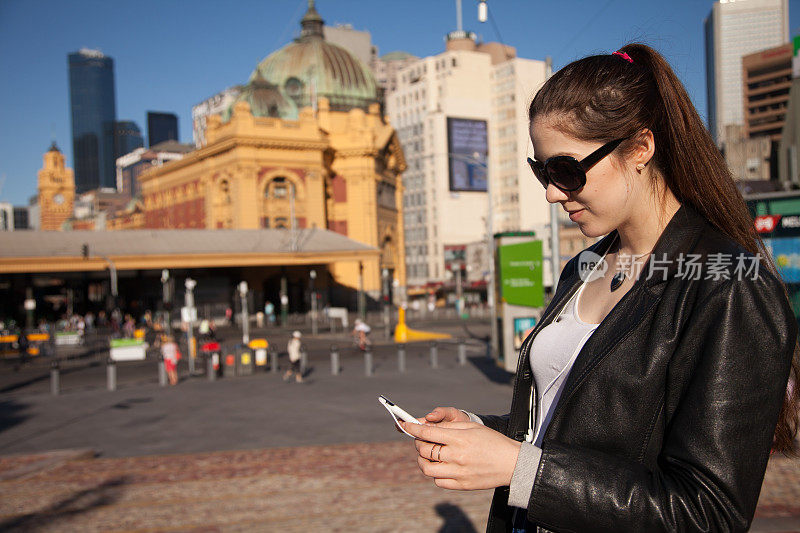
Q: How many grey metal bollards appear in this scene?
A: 11